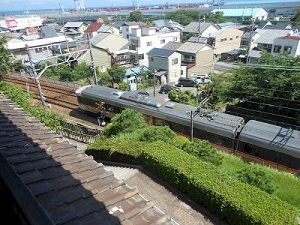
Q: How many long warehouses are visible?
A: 1